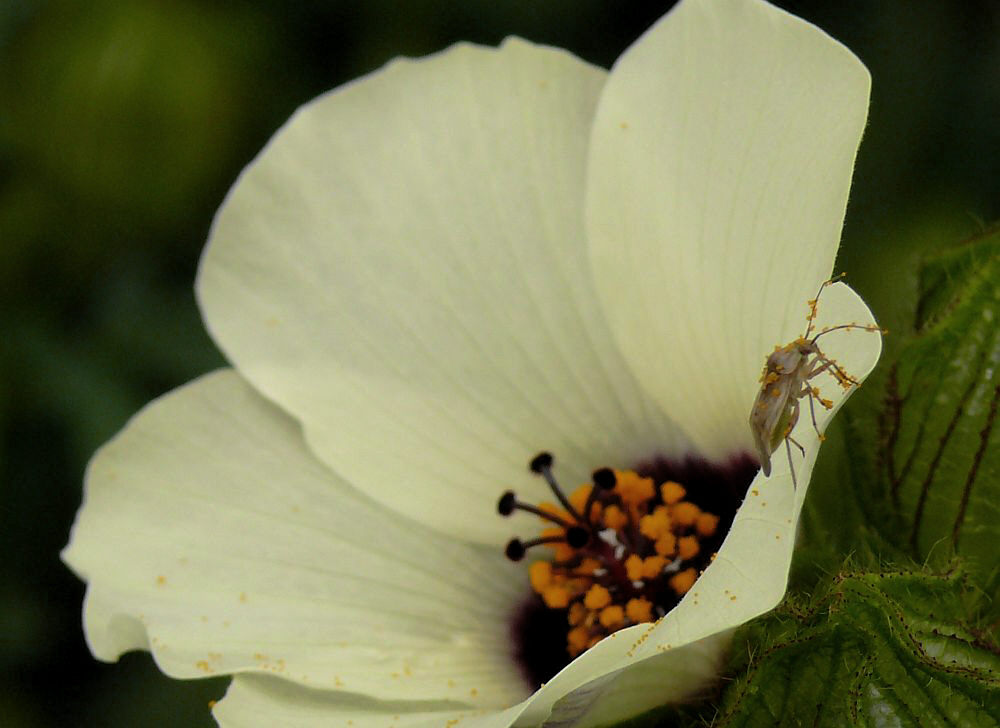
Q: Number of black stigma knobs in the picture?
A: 5